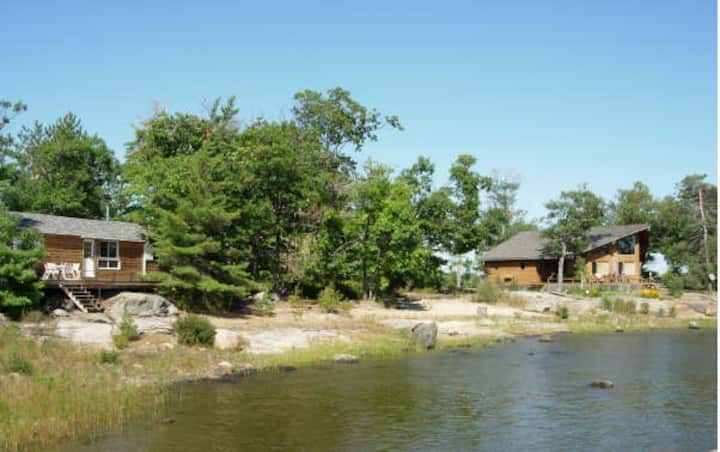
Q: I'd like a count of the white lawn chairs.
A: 2